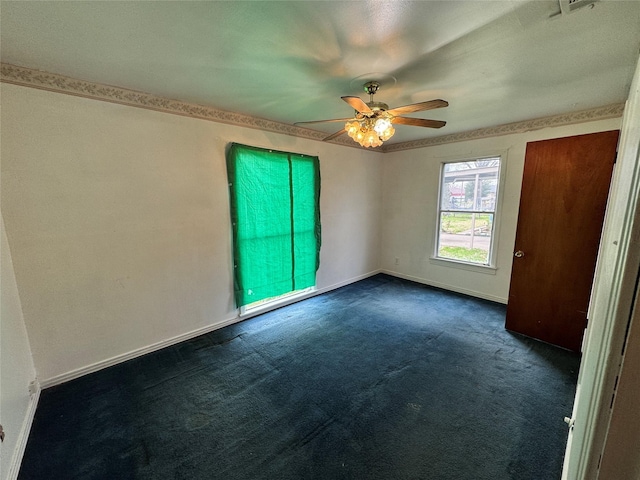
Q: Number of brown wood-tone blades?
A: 5